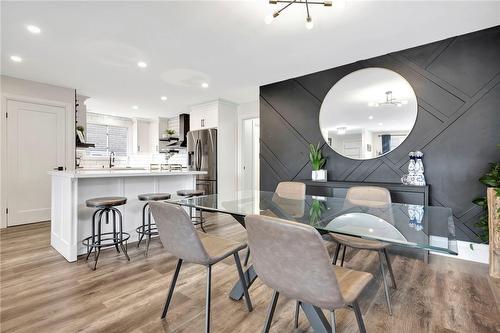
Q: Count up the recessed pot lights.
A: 6